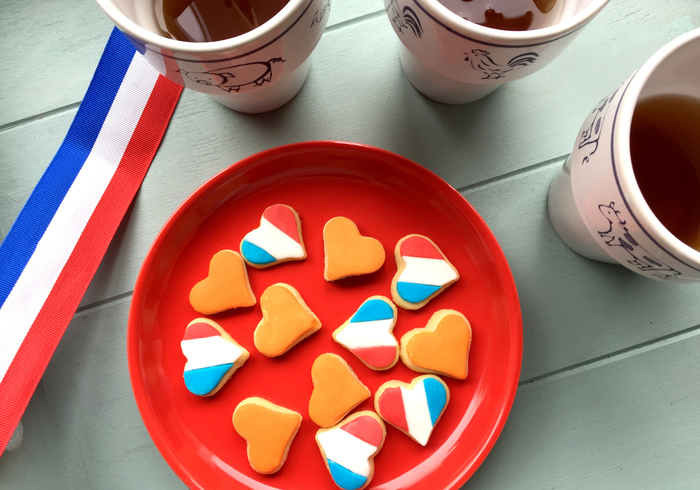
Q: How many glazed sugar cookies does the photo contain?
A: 12